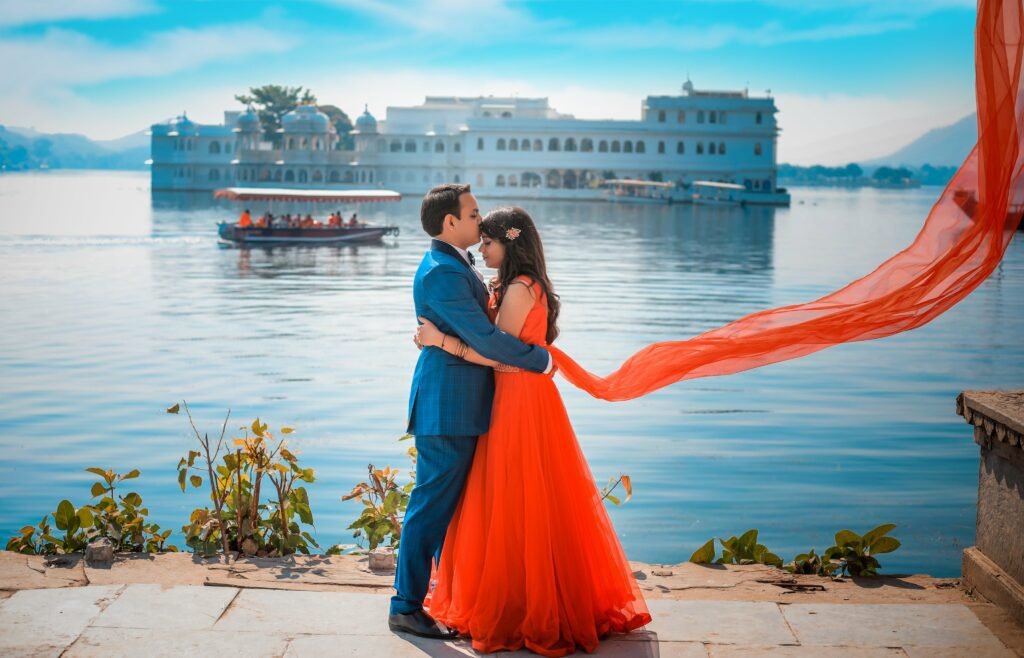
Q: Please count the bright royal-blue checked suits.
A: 1